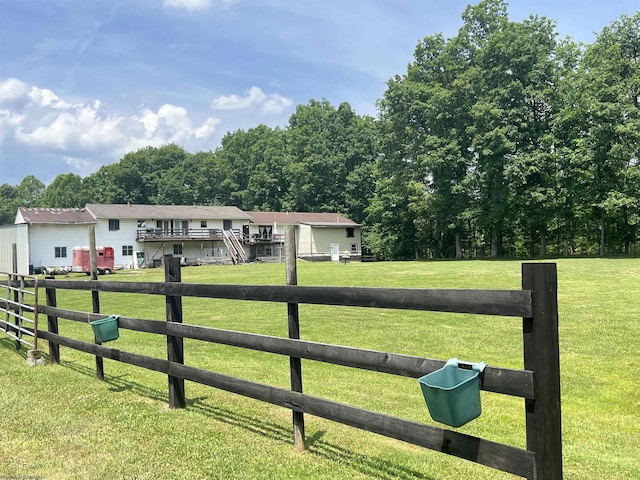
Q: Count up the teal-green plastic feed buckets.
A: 2